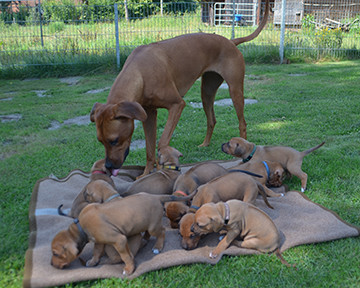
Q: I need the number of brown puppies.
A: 9